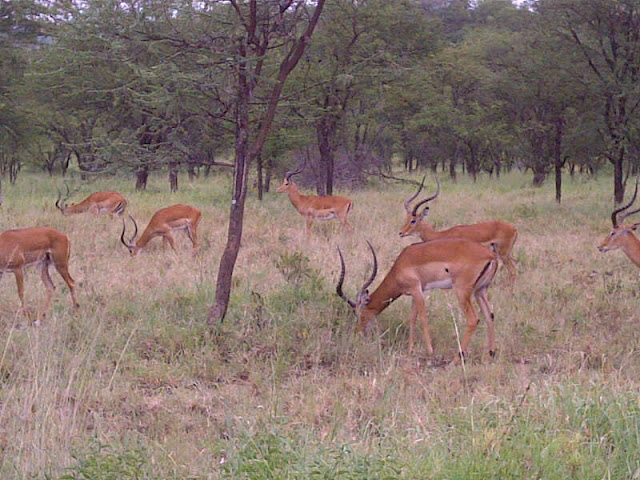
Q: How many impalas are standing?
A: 7